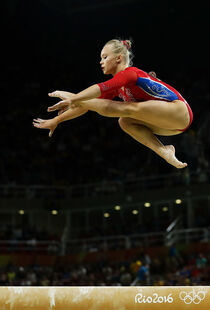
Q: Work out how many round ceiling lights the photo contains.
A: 8